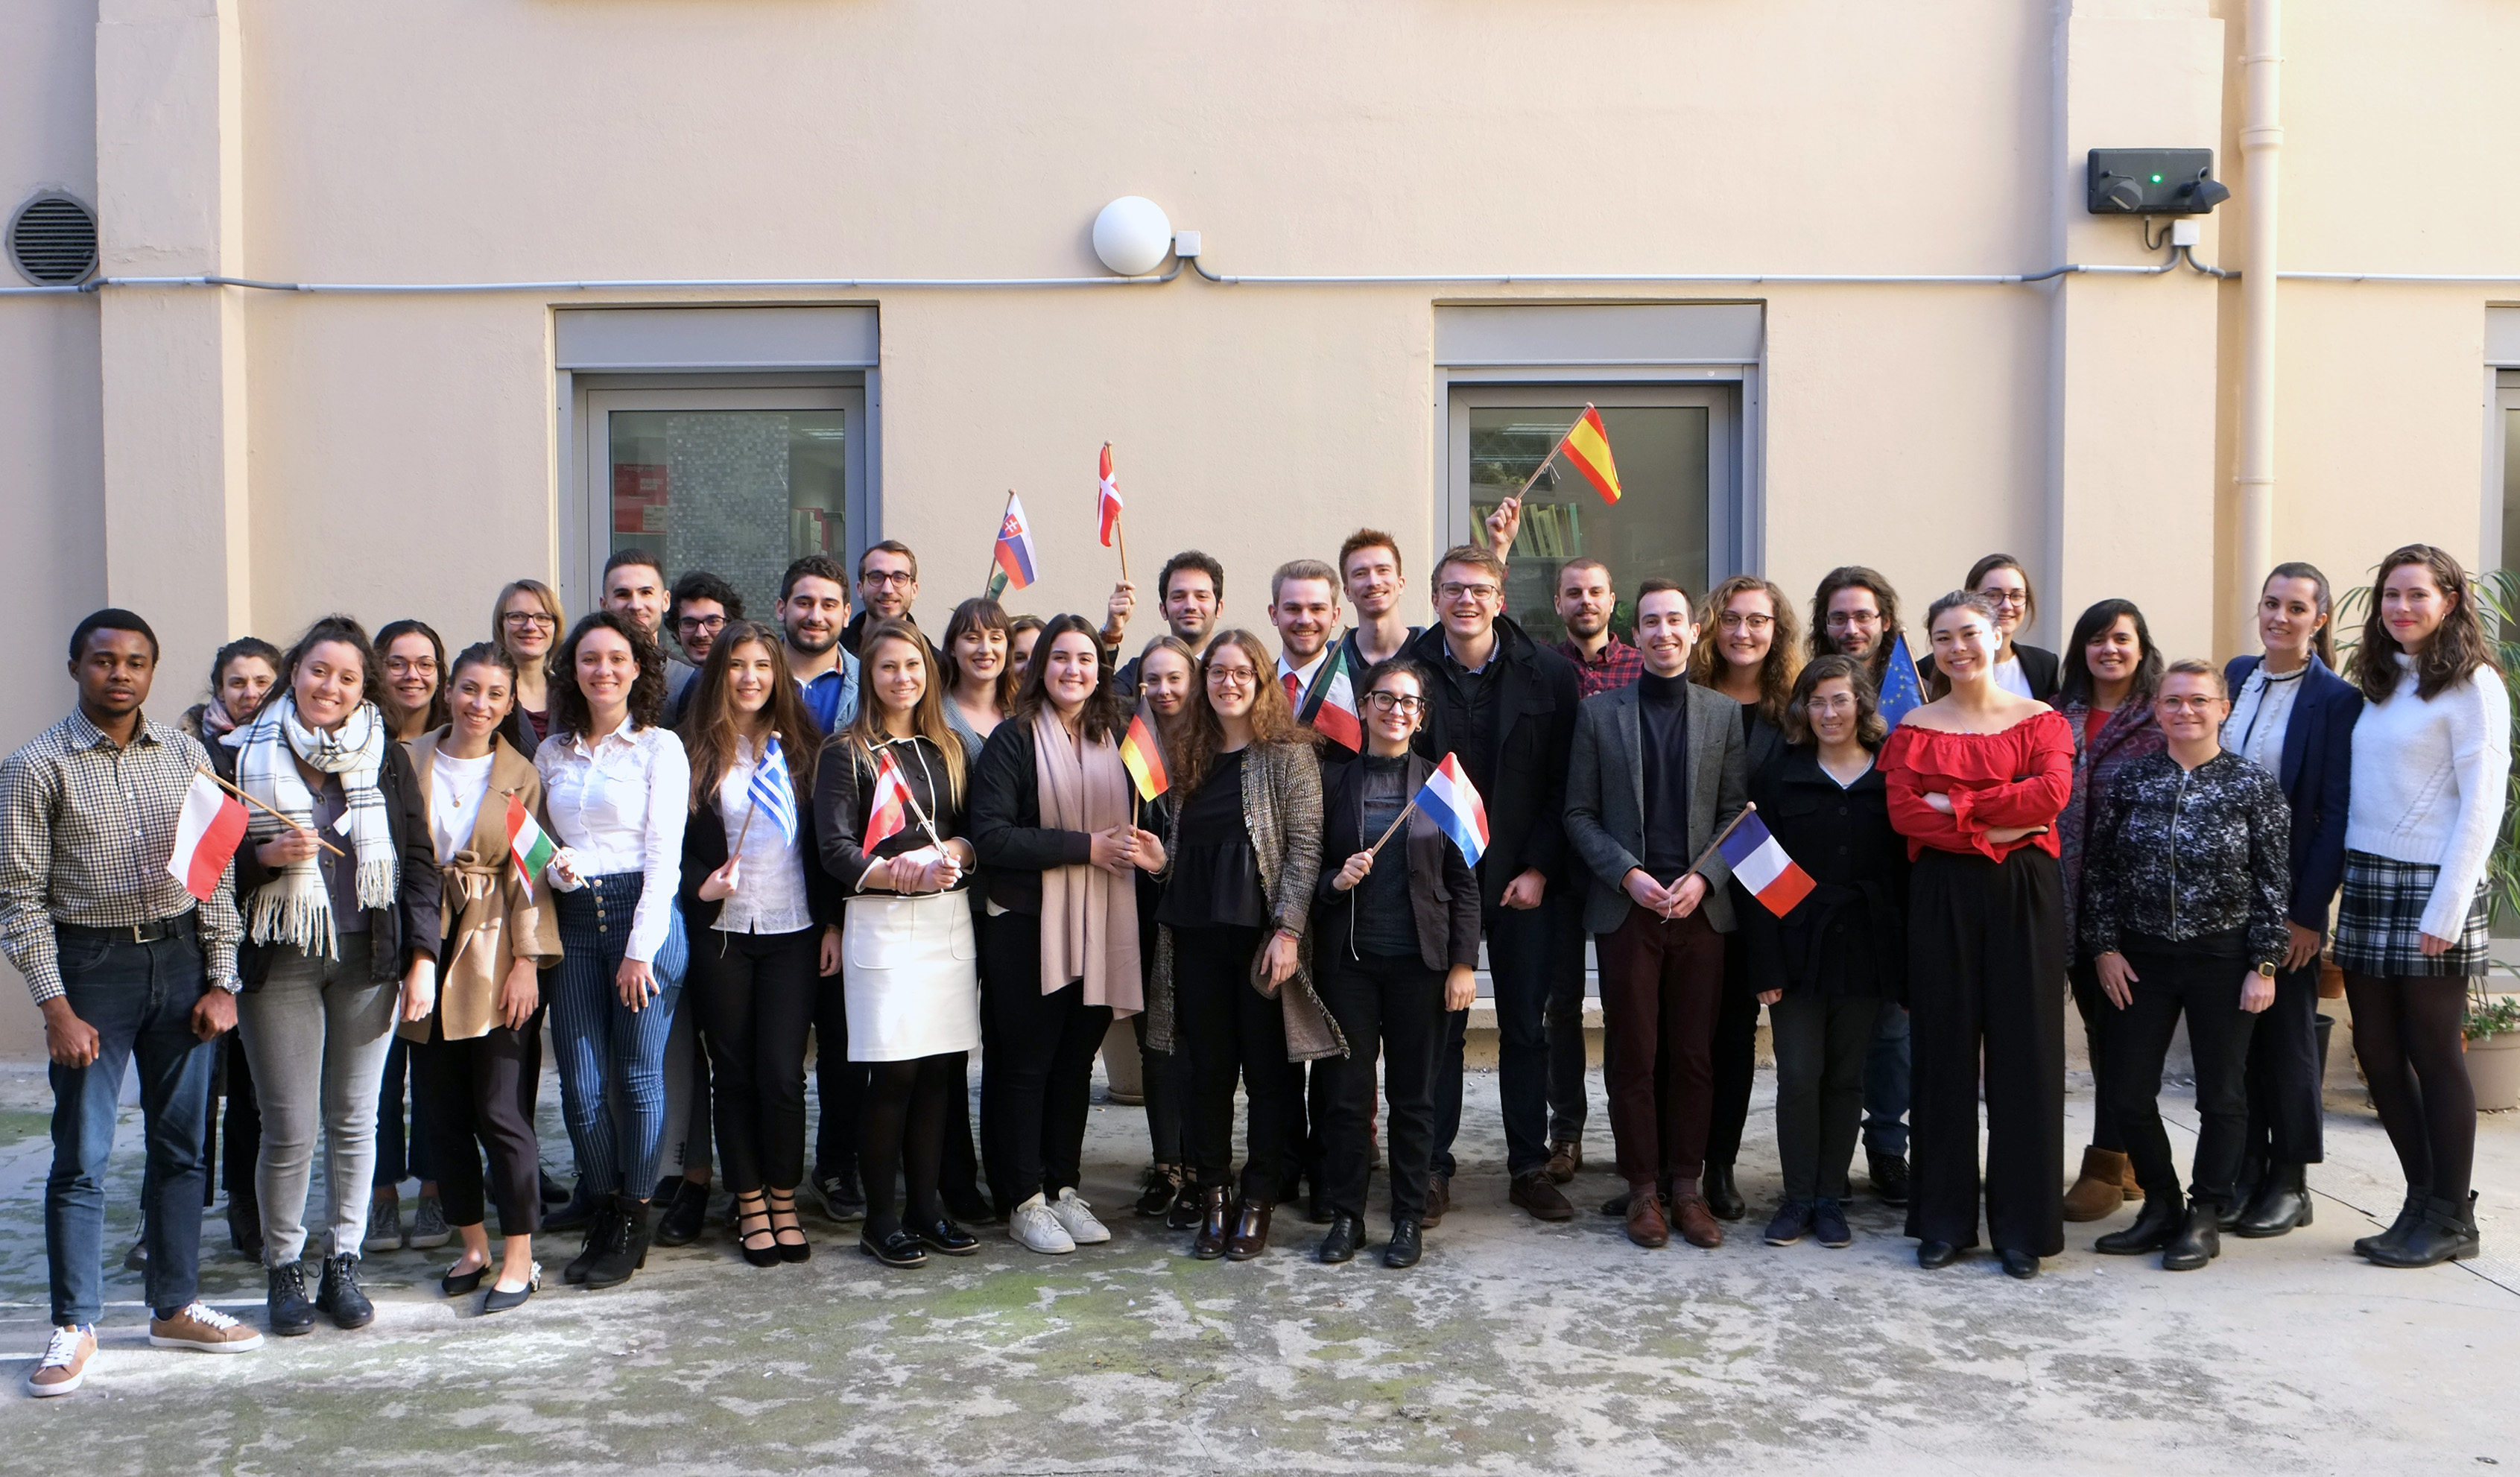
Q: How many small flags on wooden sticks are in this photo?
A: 12